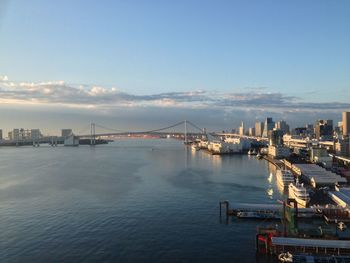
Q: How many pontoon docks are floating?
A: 2